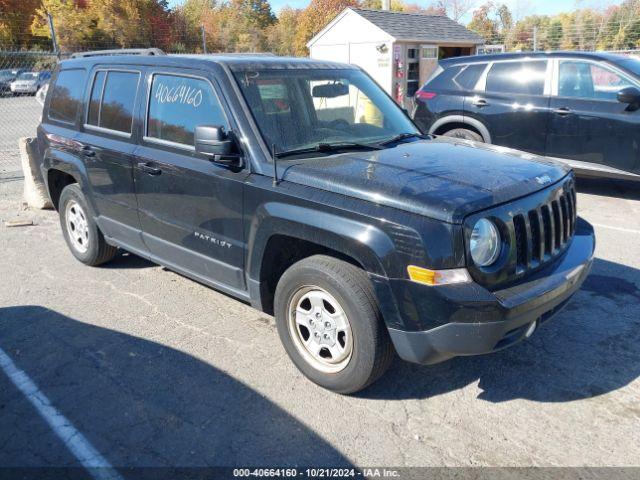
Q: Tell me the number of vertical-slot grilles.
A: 1